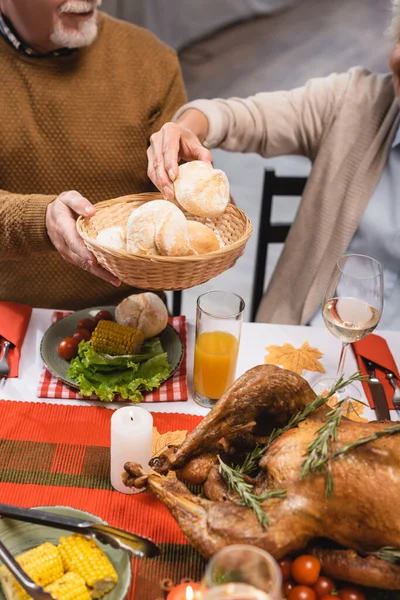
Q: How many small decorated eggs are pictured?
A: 0